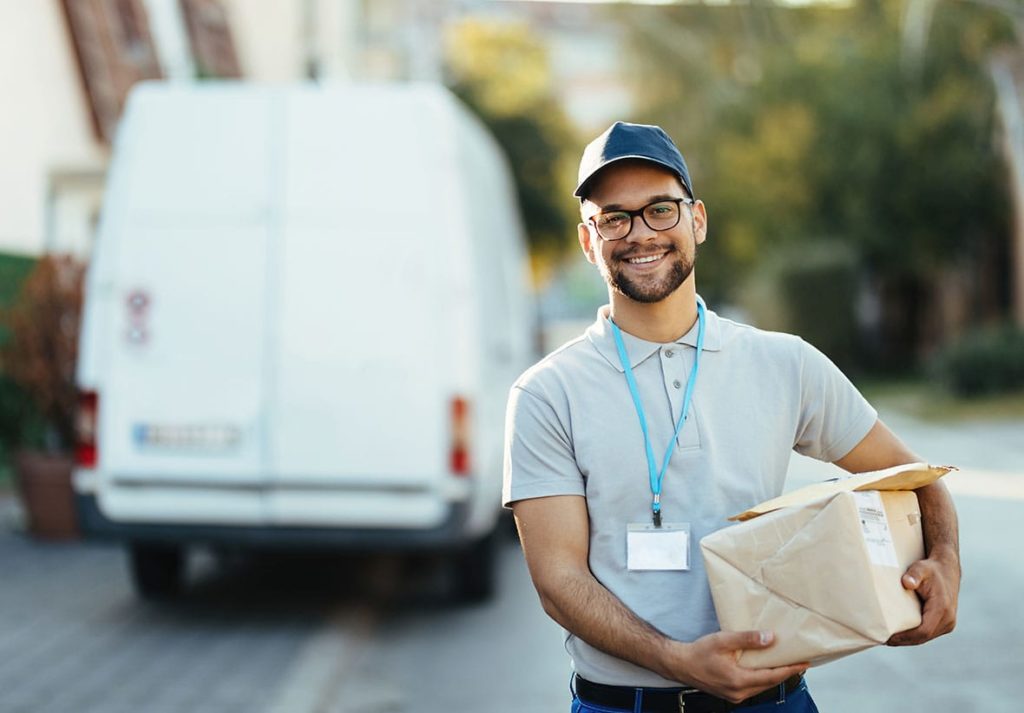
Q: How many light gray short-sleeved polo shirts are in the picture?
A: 1